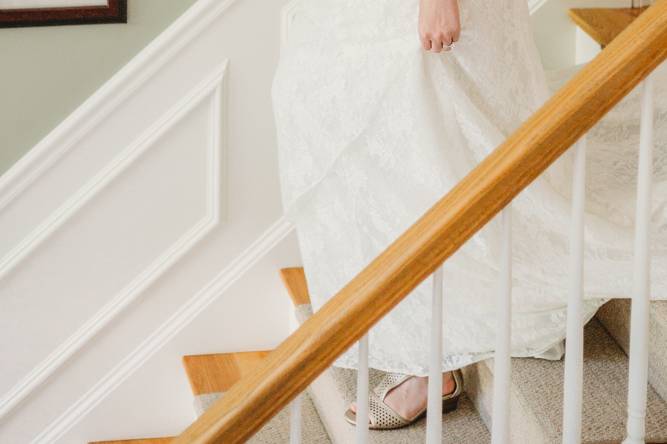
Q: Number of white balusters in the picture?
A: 6